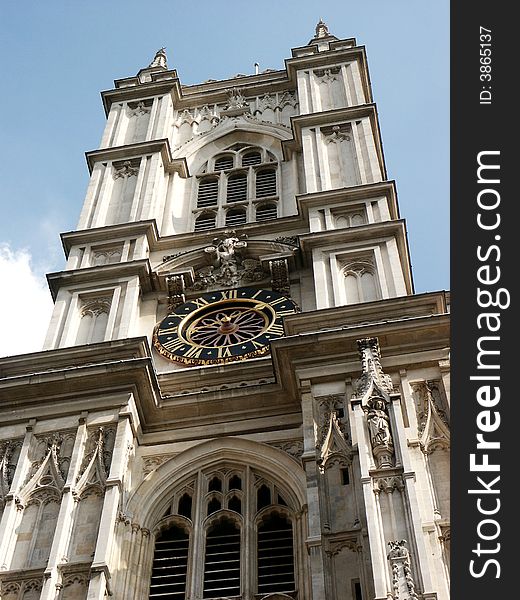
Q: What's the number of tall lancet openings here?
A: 3